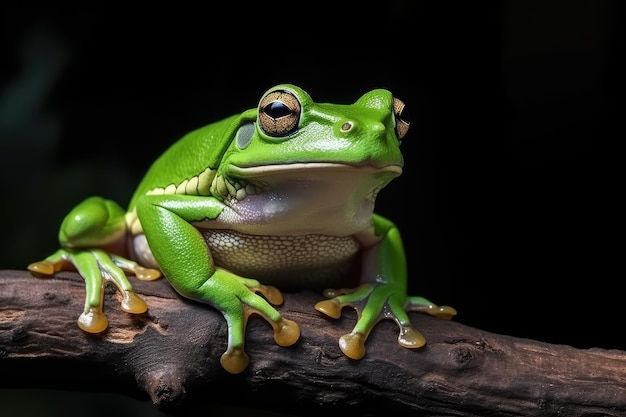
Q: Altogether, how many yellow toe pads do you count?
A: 11